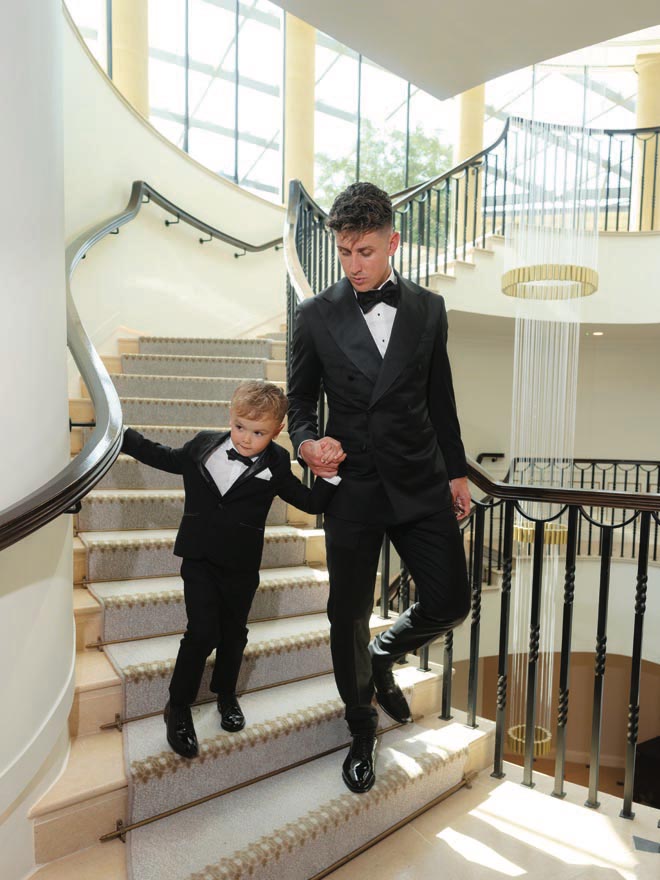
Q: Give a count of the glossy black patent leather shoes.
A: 4